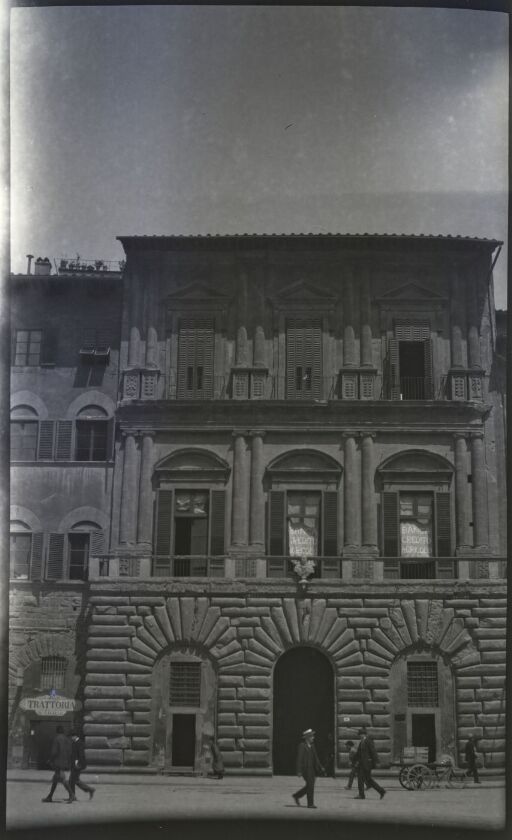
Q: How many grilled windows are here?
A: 3